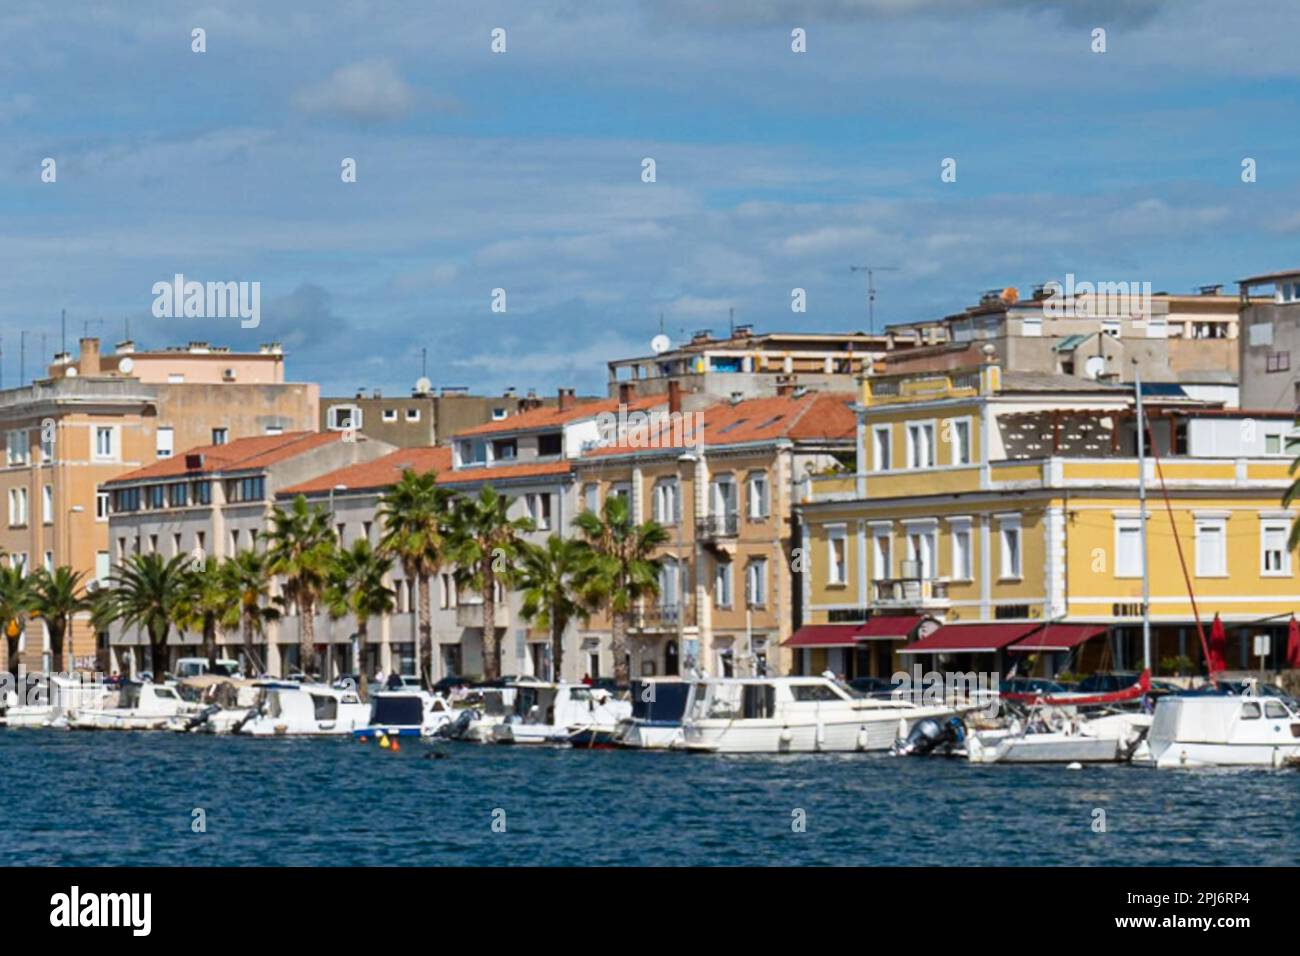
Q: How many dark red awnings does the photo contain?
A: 4